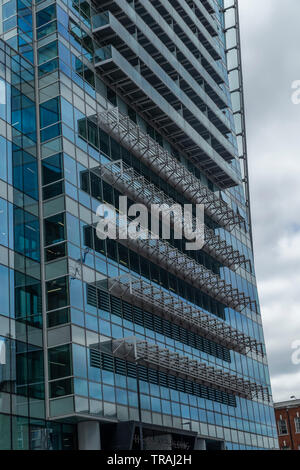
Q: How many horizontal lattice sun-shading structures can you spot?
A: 5